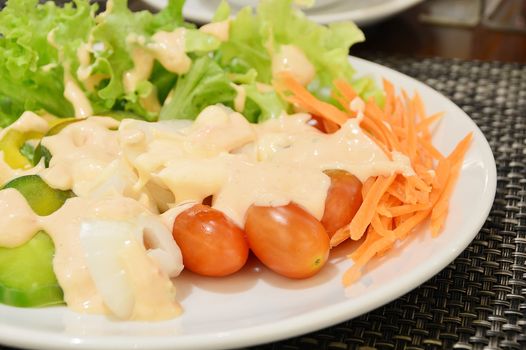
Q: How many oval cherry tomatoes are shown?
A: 3